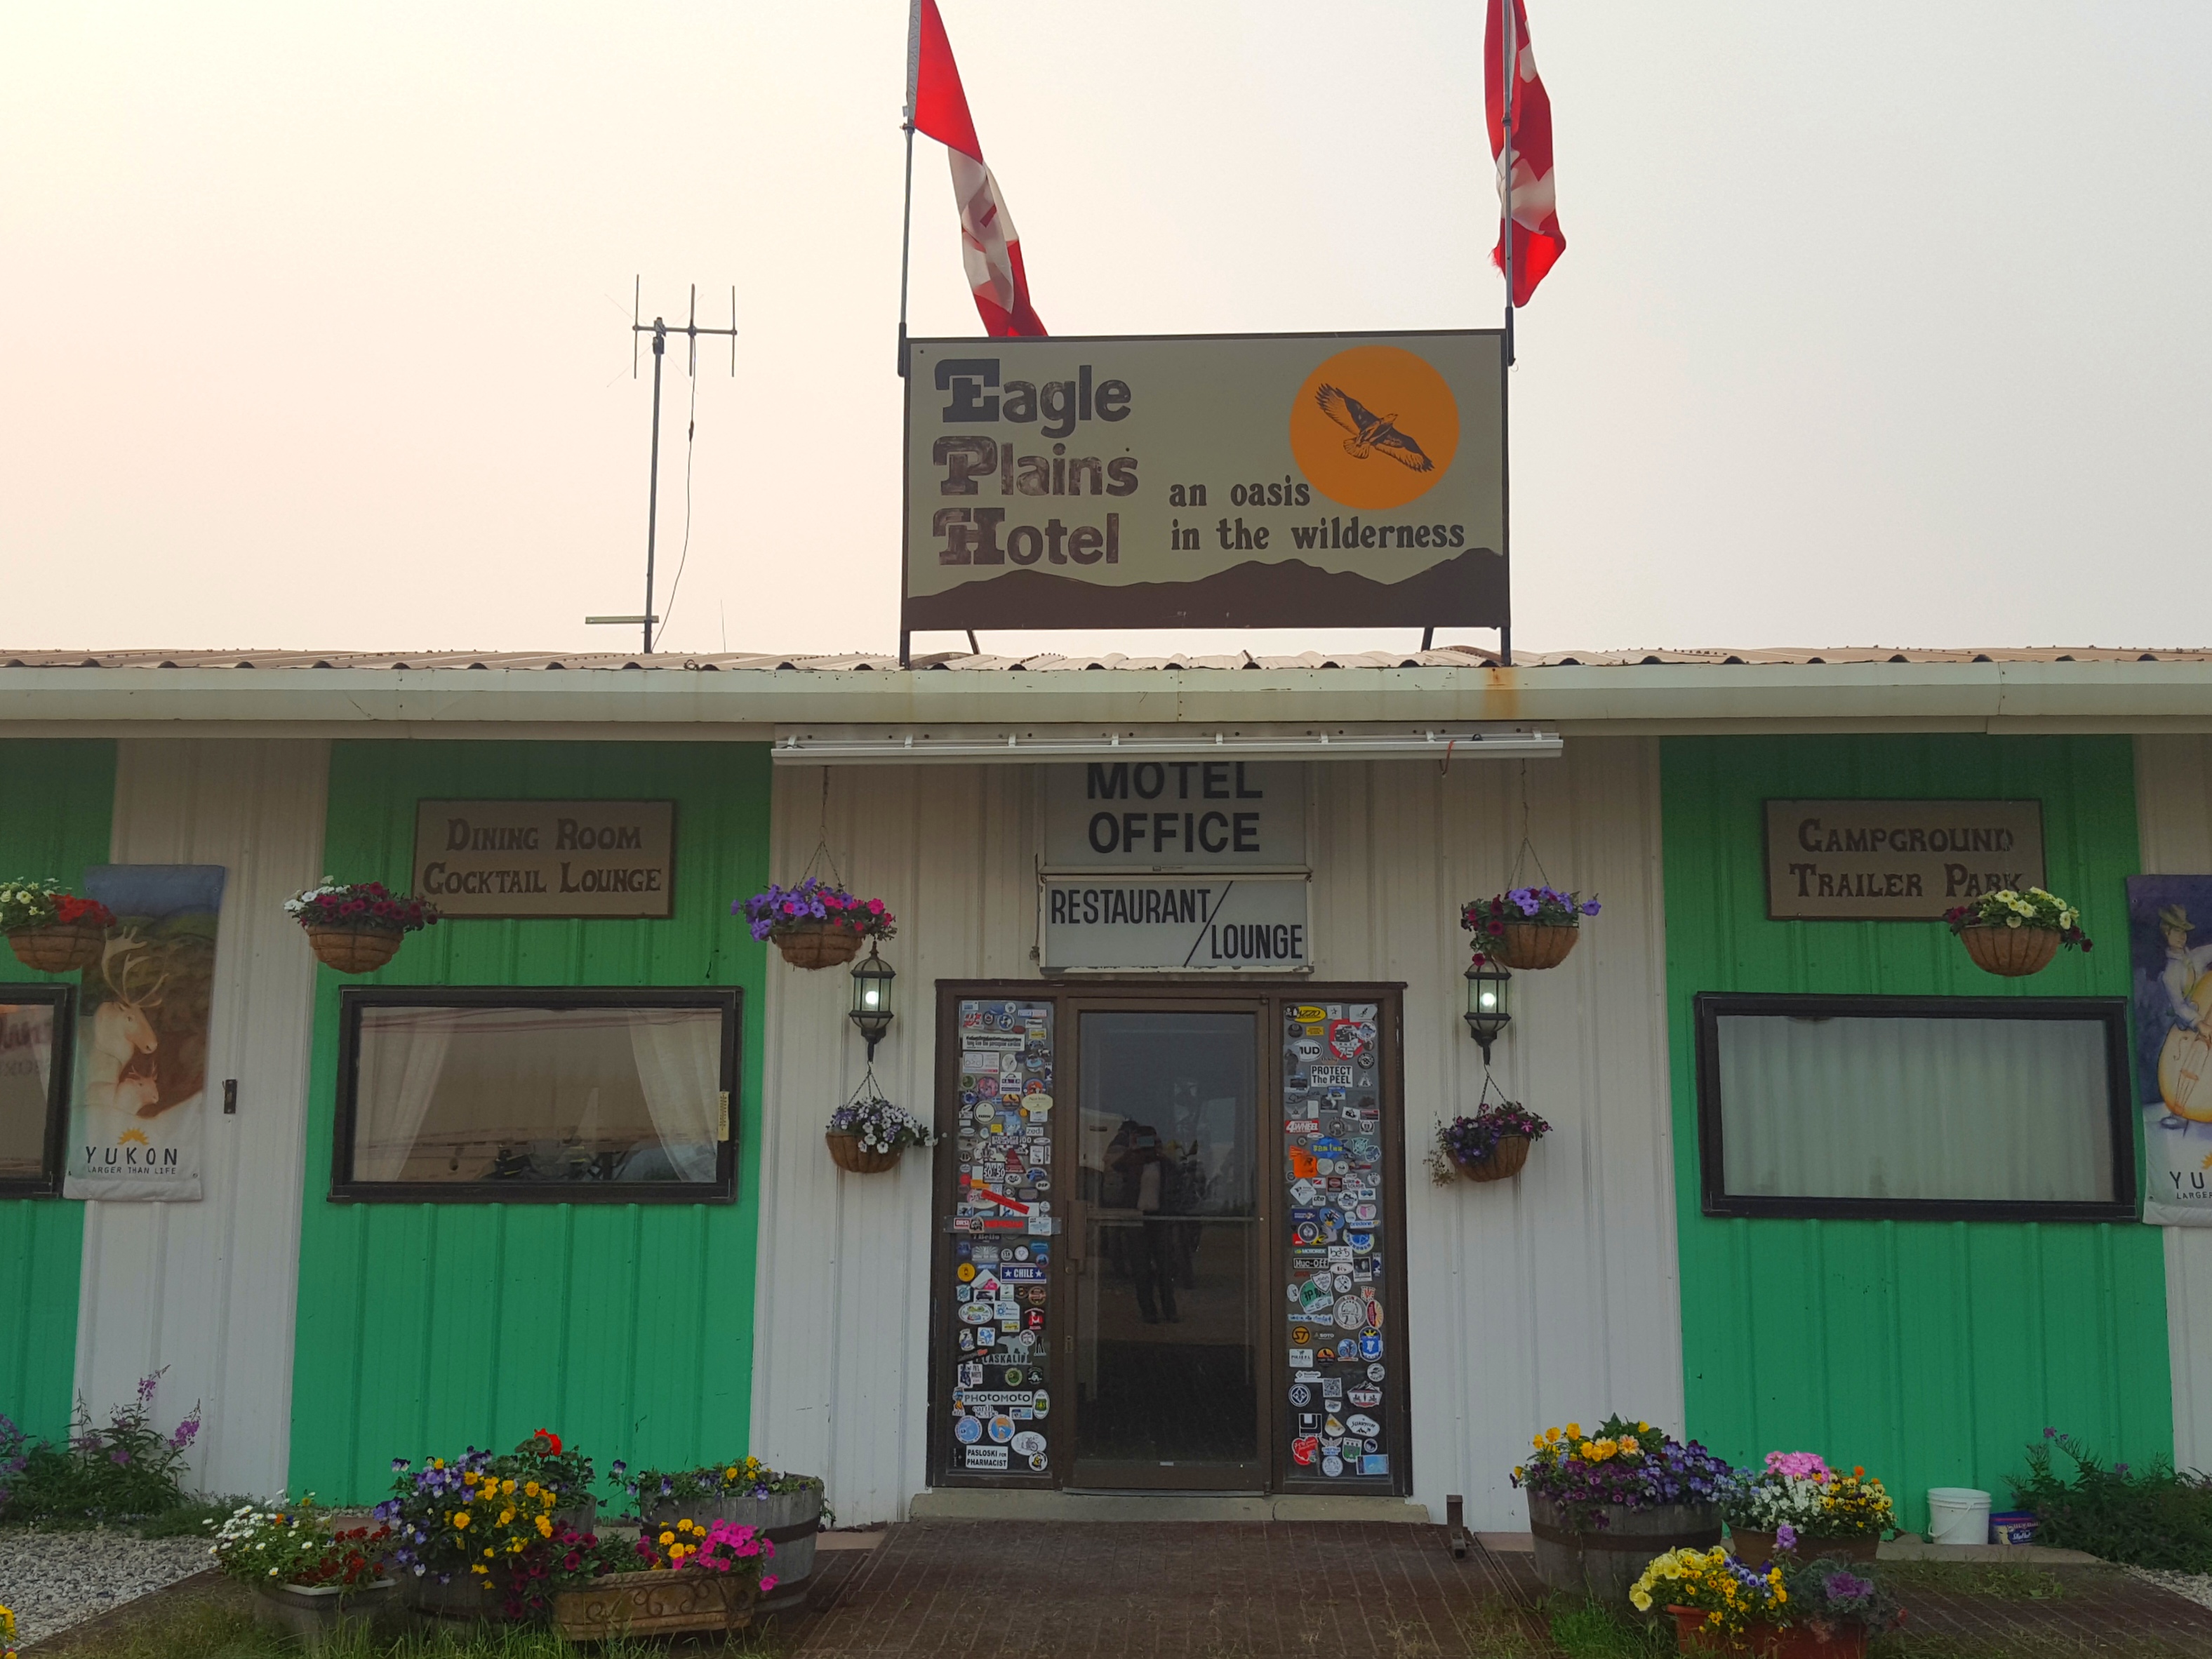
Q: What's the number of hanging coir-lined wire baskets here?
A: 7